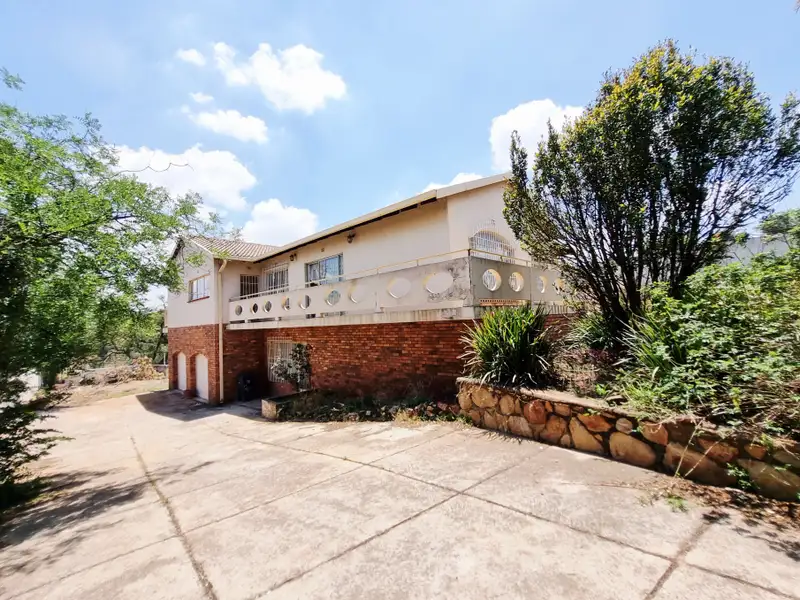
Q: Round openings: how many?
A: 13